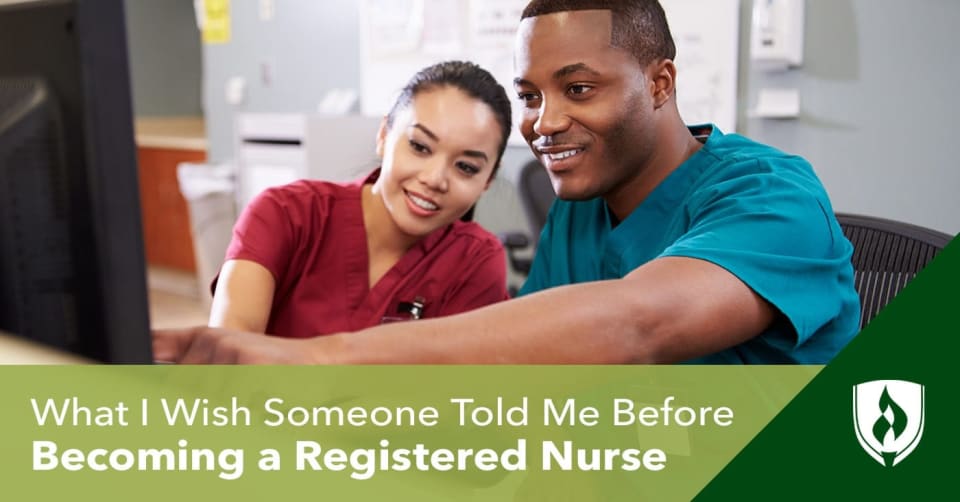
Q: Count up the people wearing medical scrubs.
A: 2